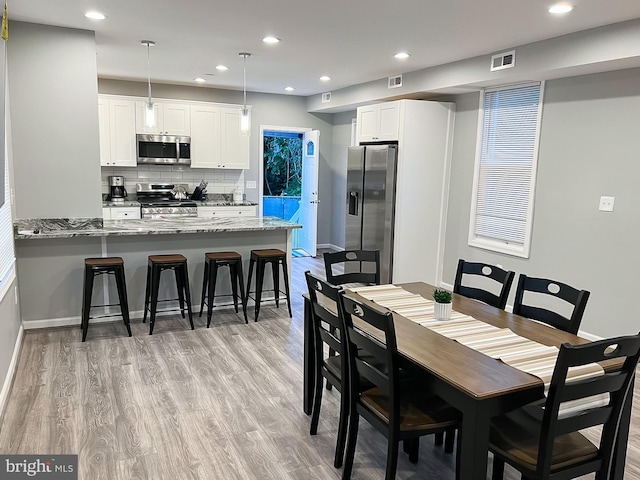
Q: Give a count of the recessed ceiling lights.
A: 8